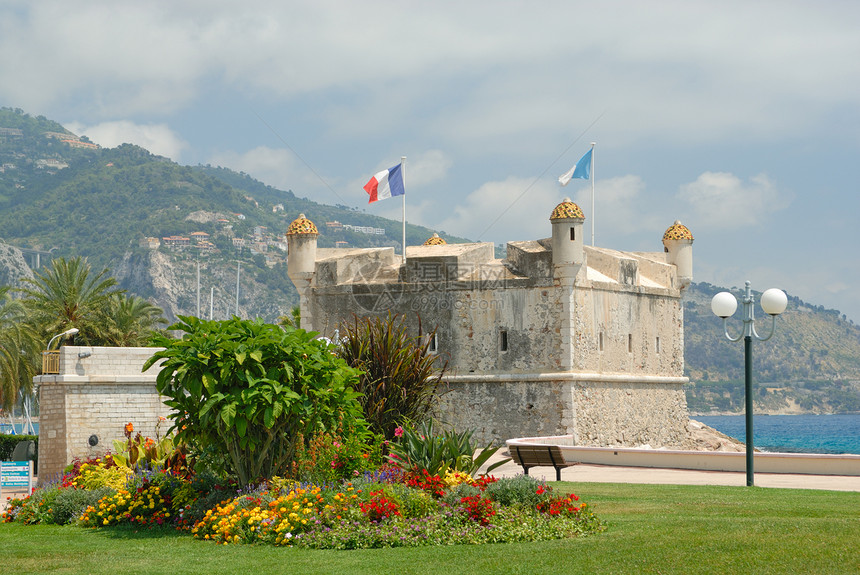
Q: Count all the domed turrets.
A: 4